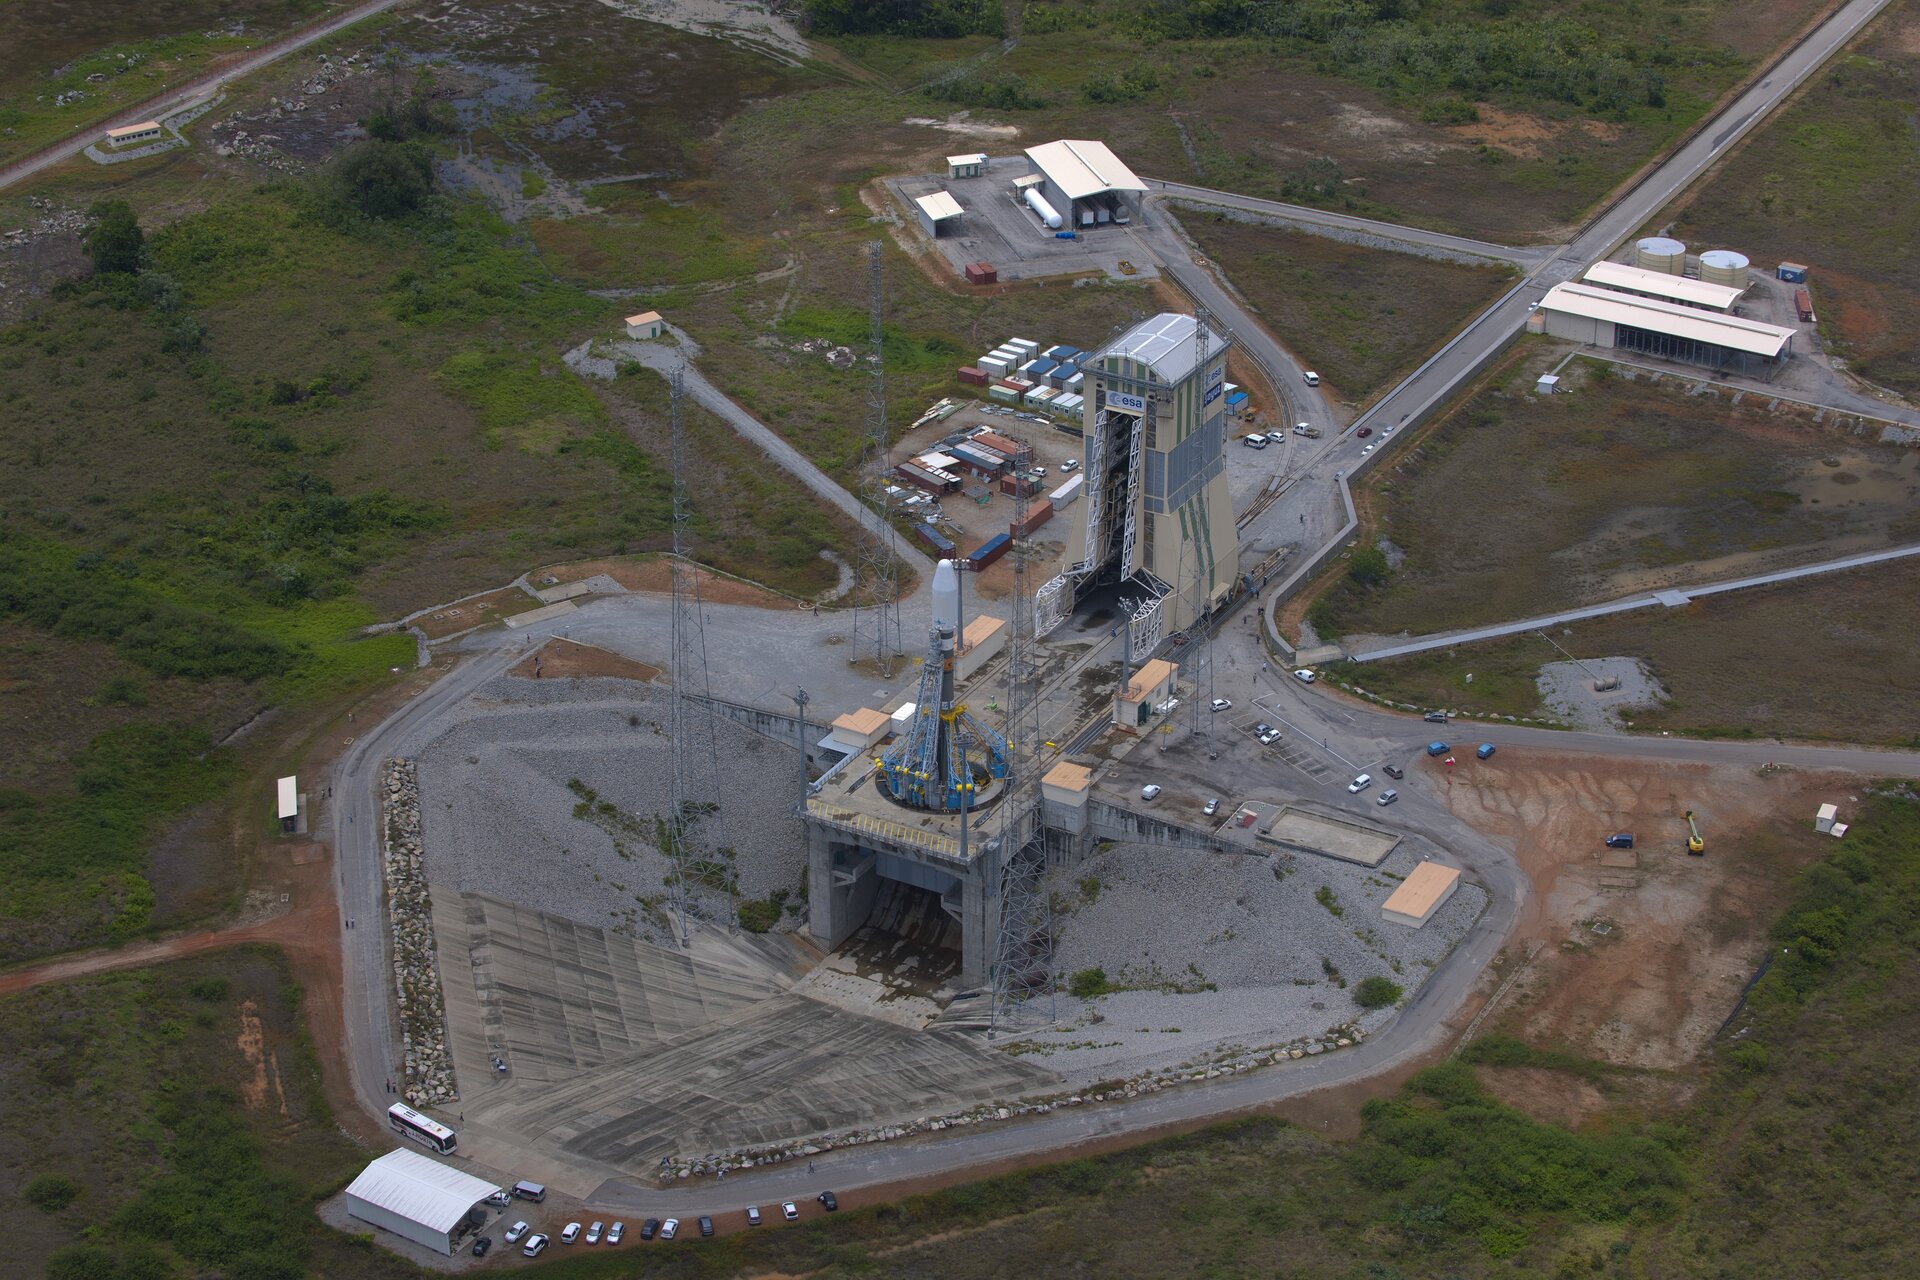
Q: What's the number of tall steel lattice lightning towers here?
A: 4